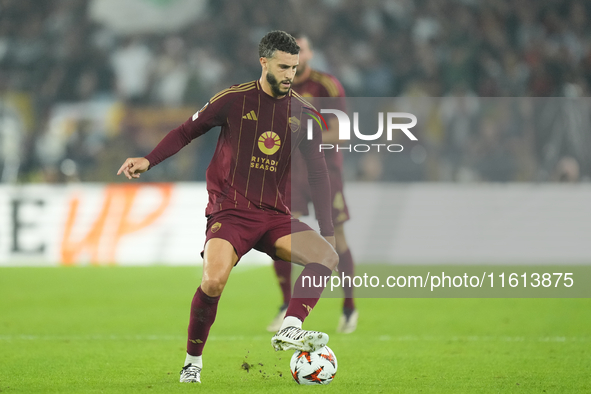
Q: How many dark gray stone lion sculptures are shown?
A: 0